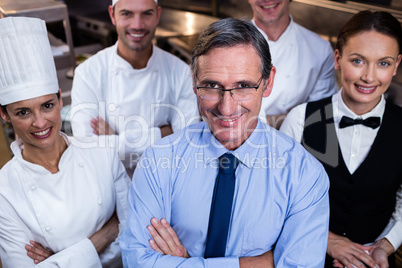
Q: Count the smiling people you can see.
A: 5